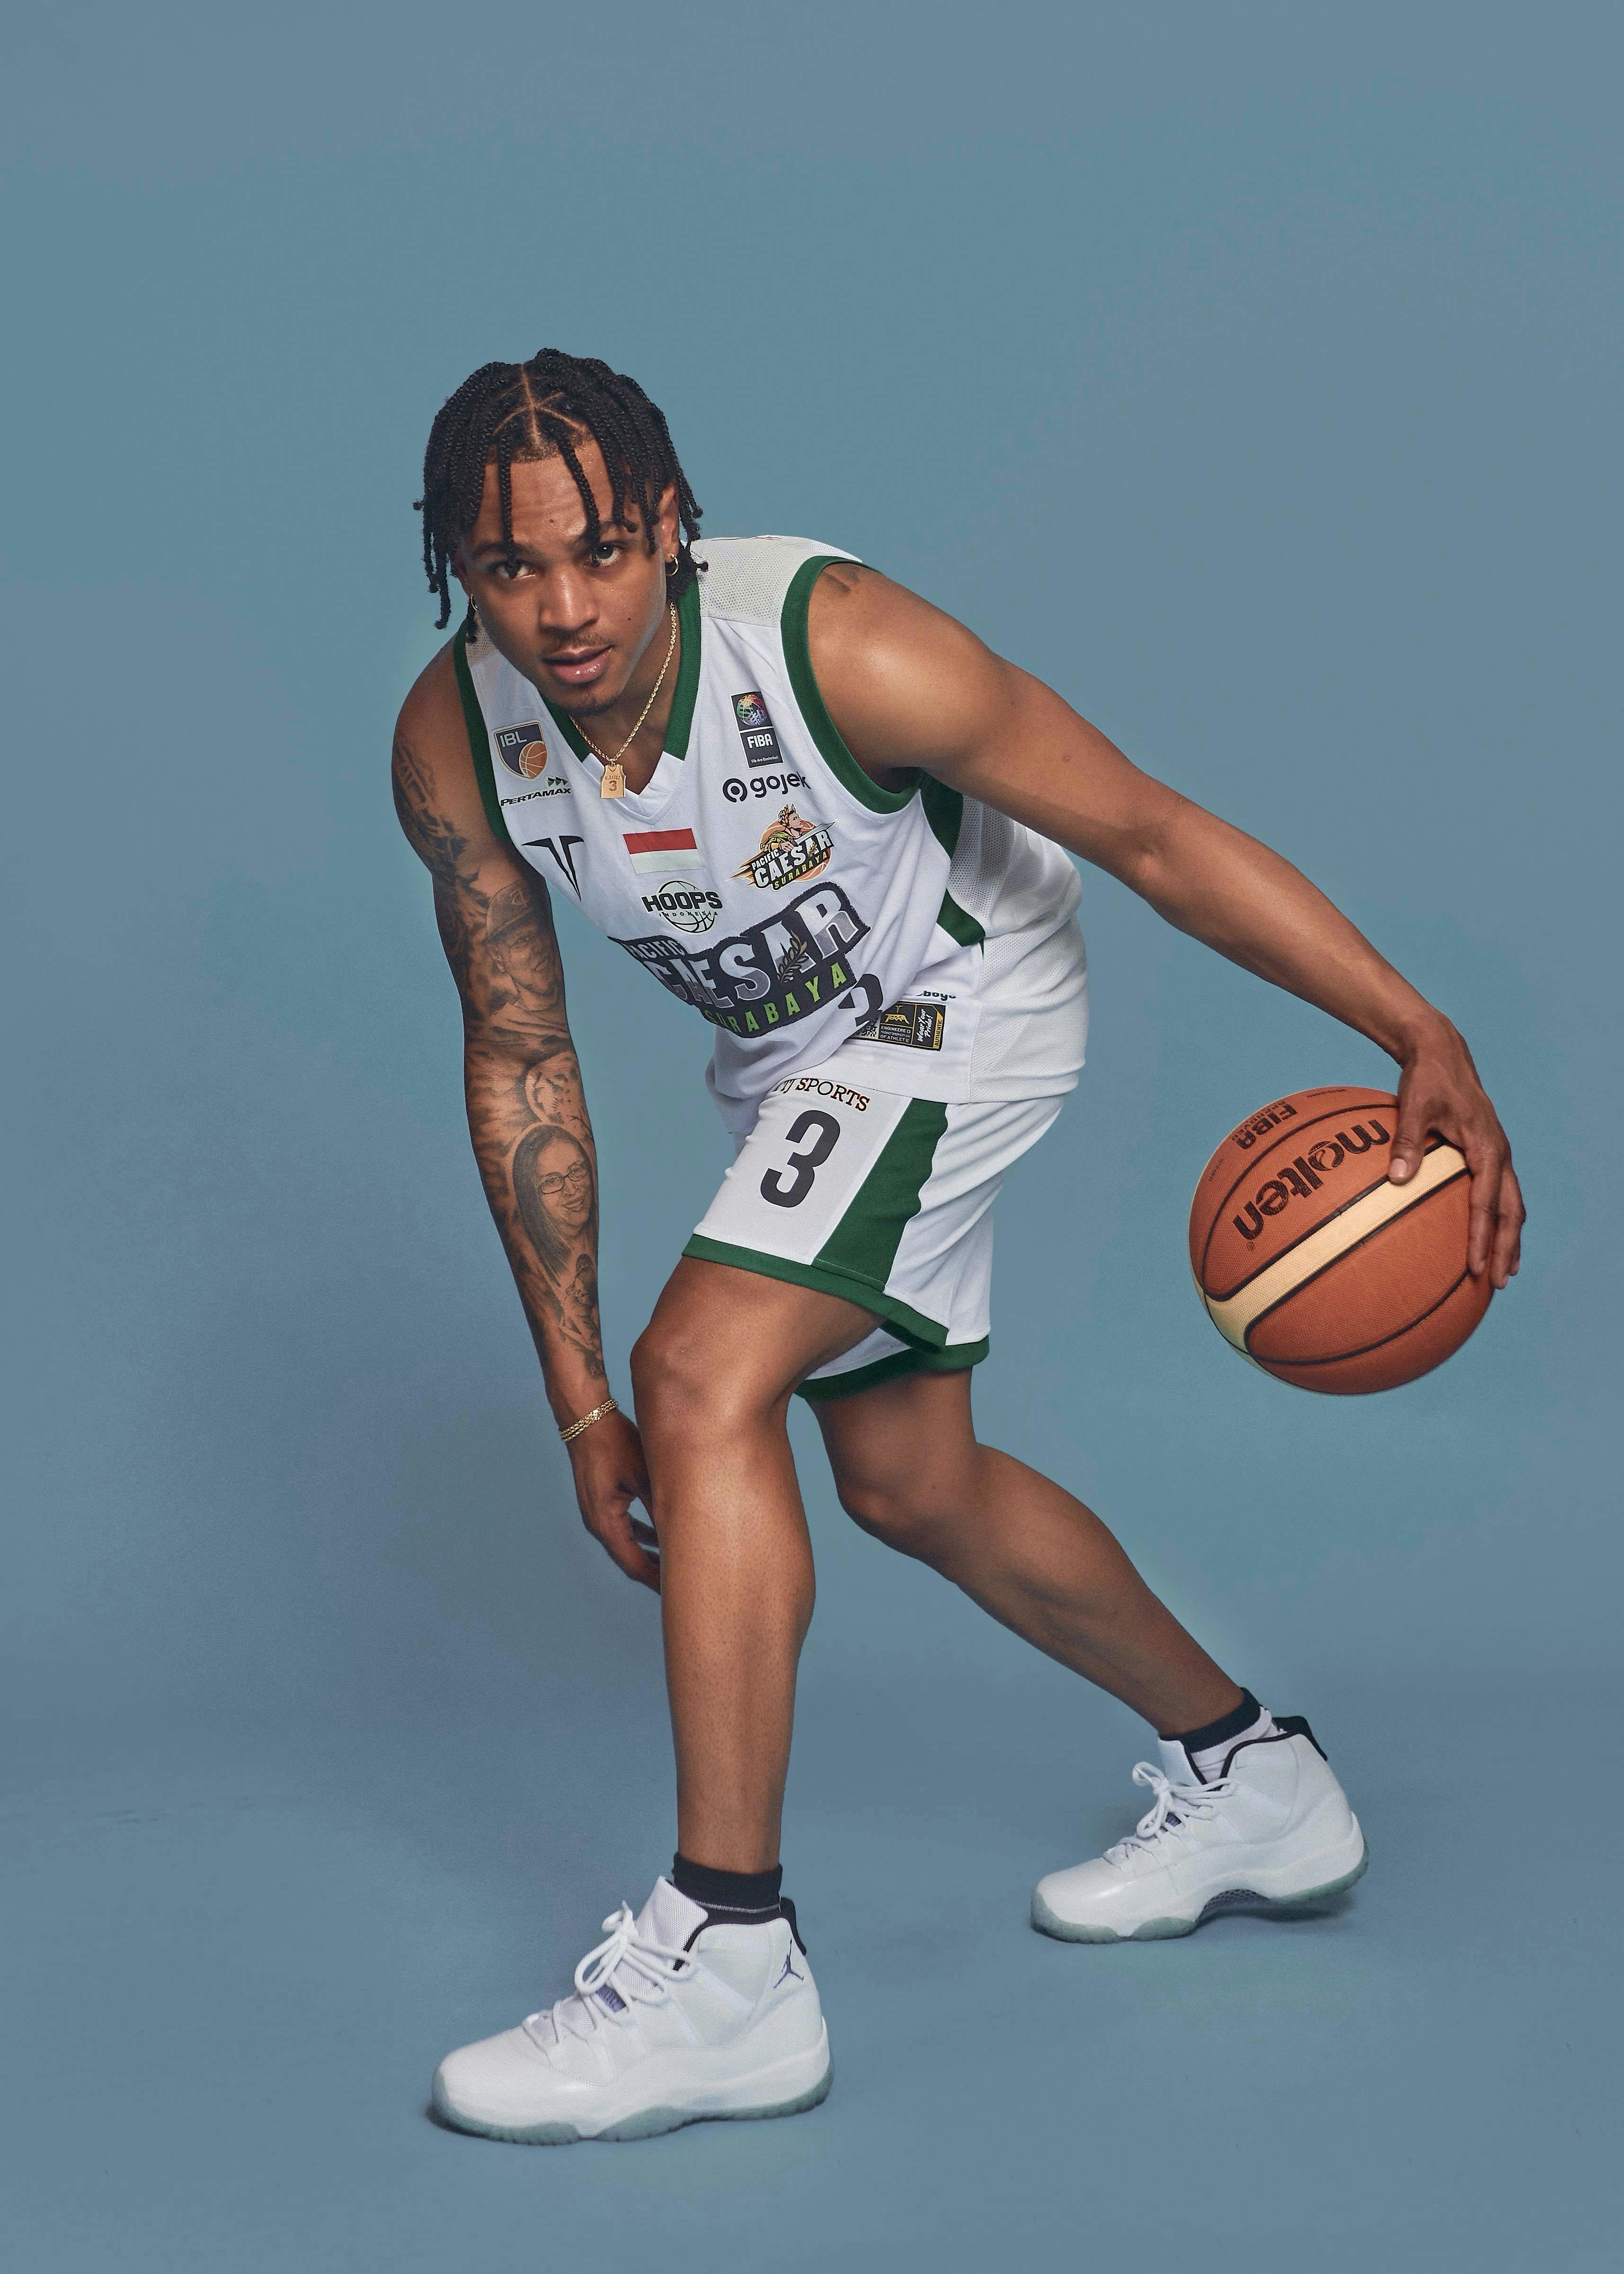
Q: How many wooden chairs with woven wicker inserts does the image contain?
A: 0